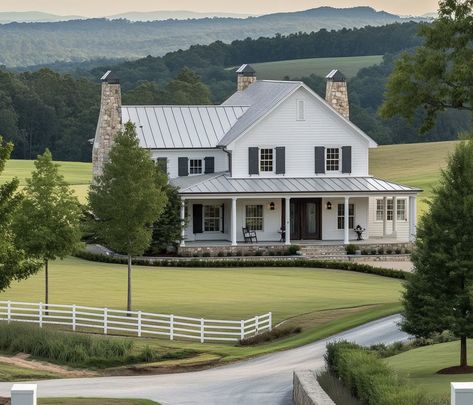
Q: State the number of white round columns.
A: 4